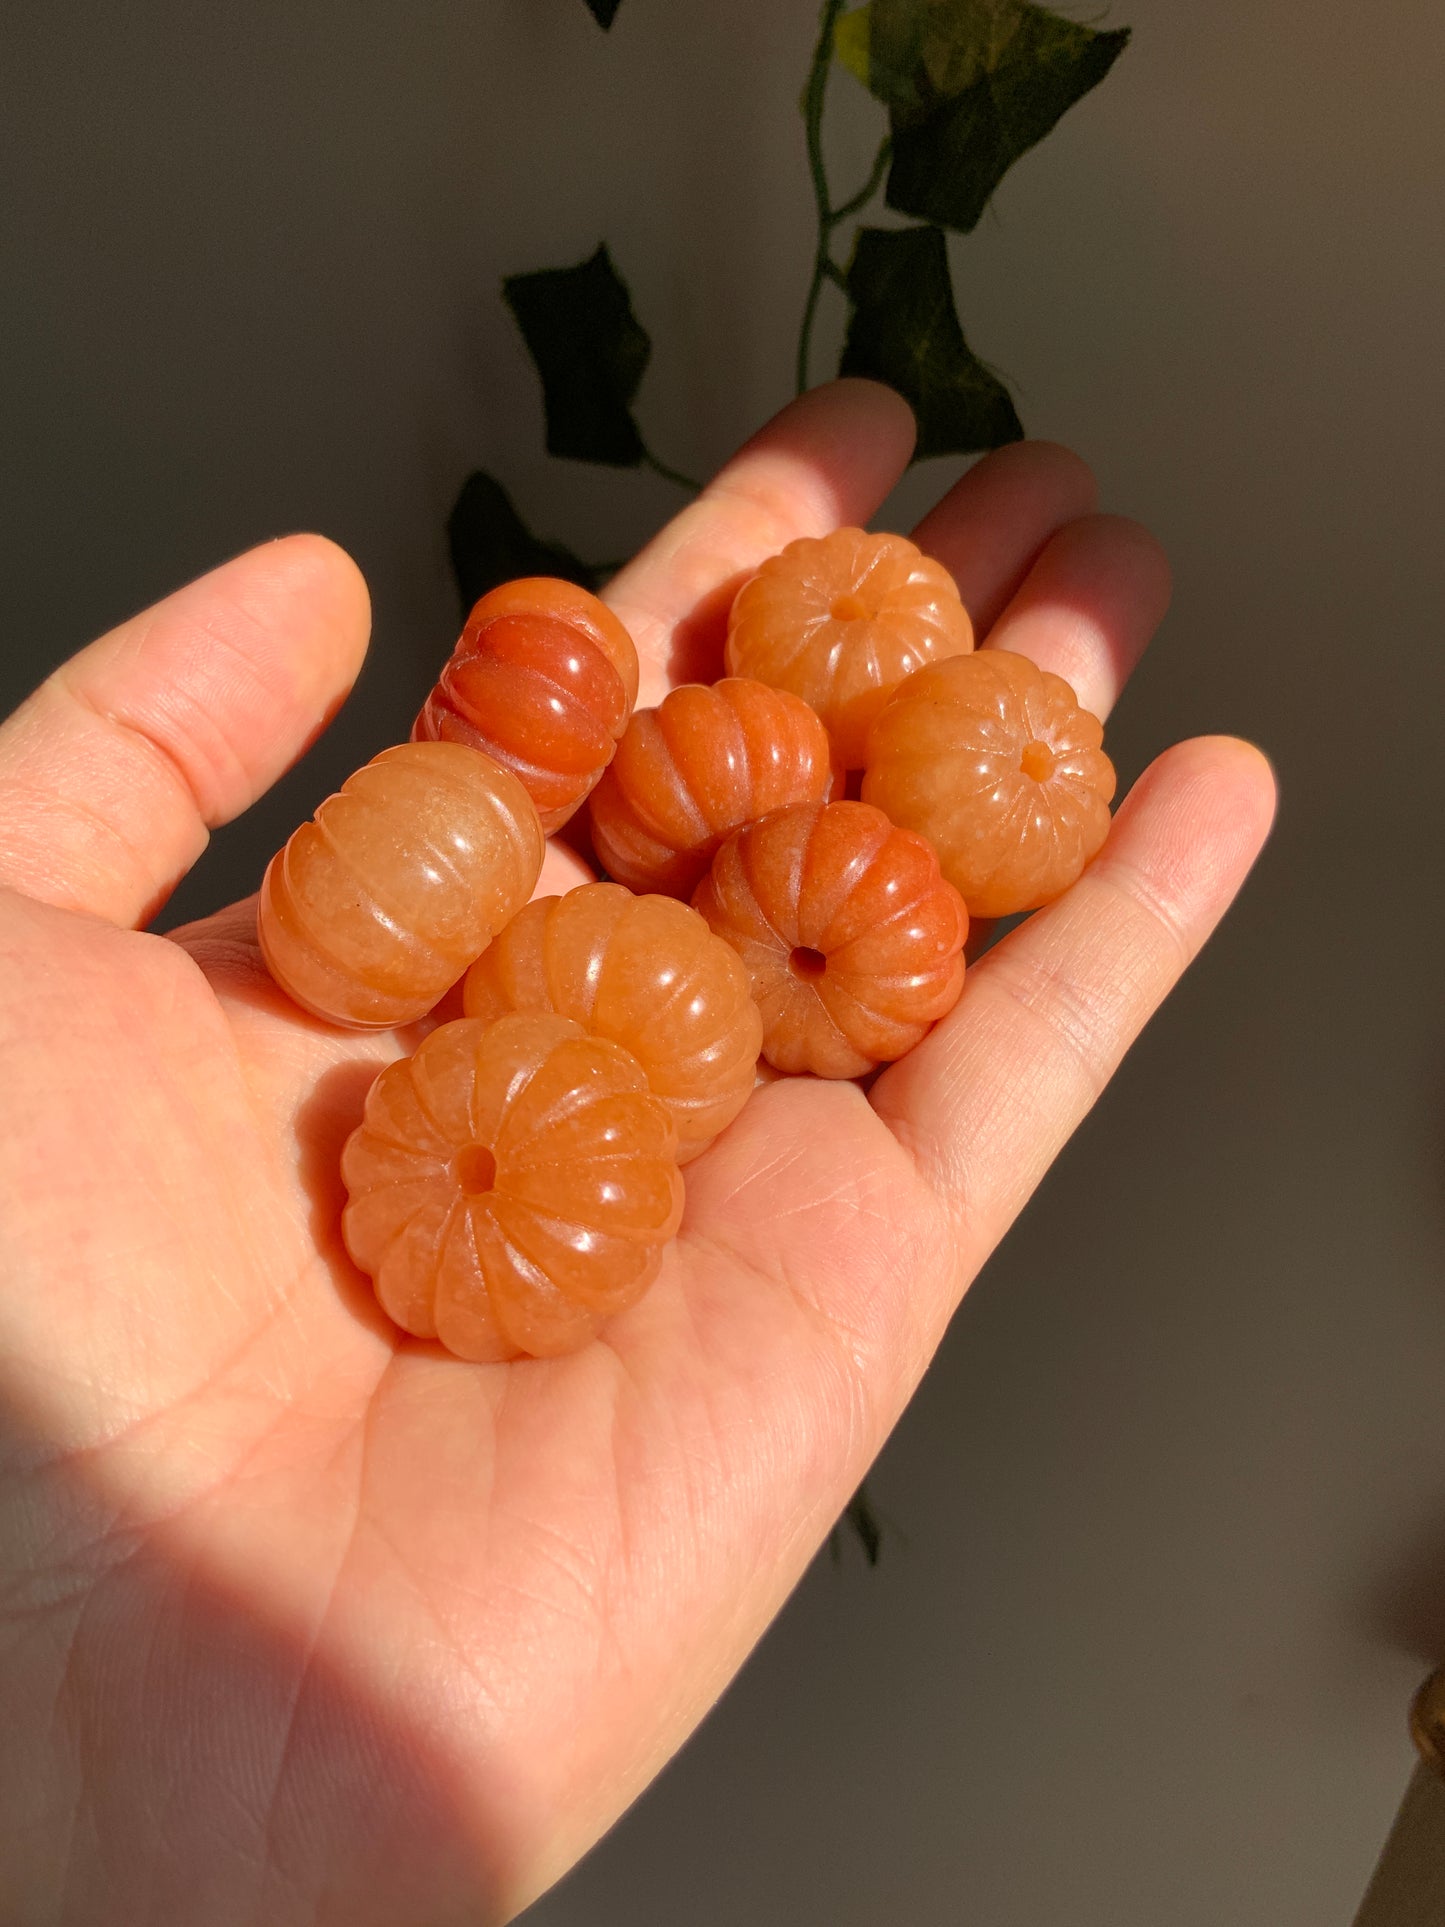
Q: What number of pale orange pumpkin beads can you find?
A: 5